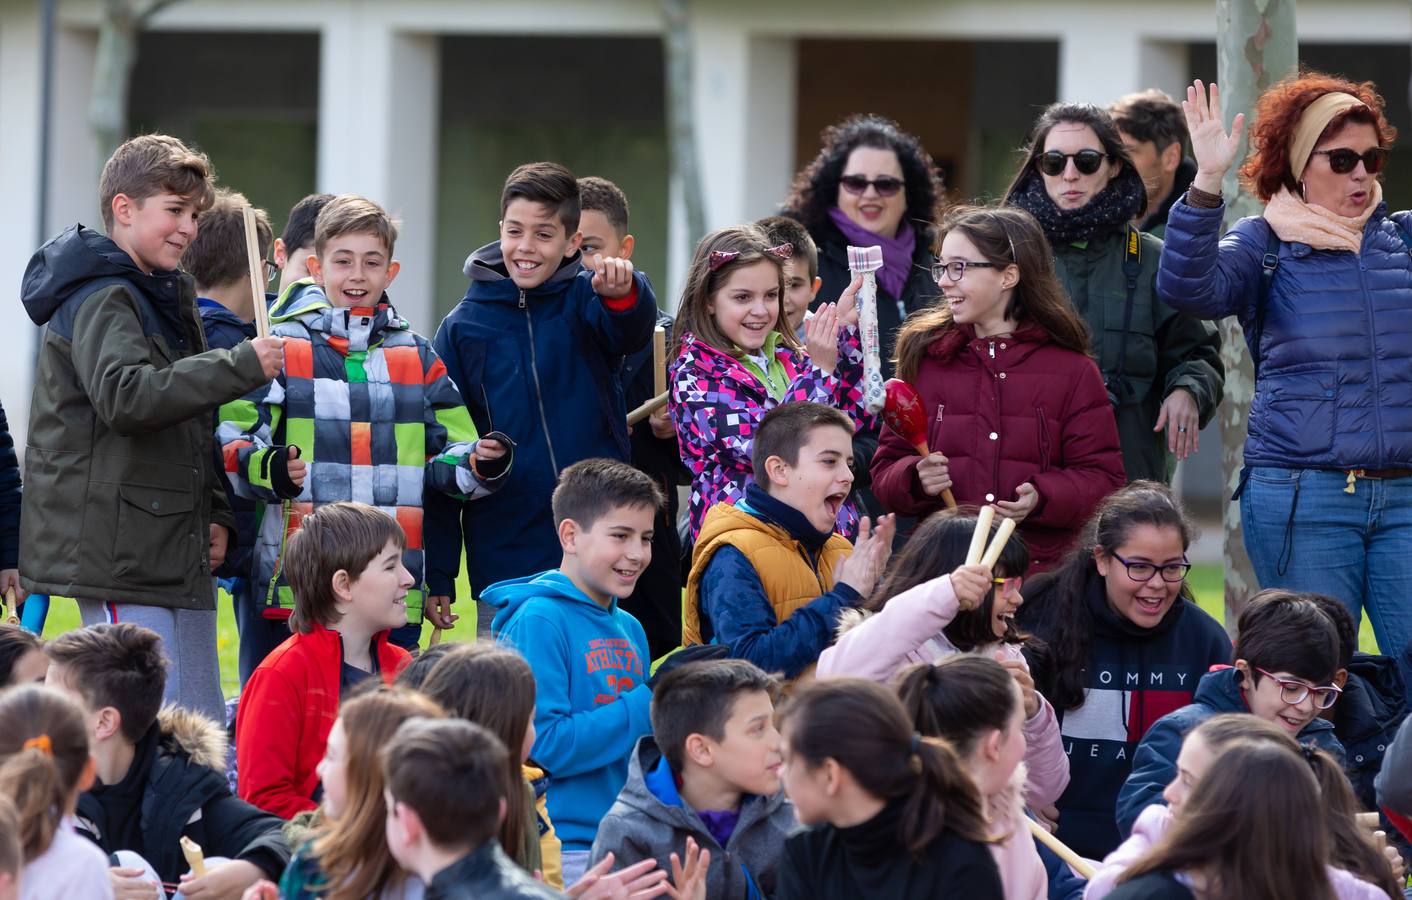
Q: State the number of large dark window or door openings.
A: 4